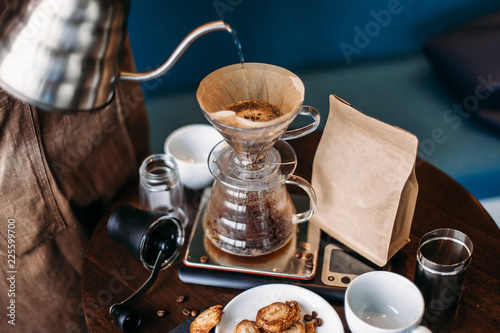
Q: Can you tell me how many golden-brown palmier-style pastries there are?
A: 4